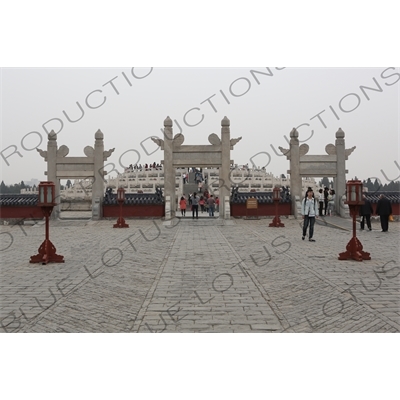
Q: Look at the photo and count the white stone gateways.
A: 3